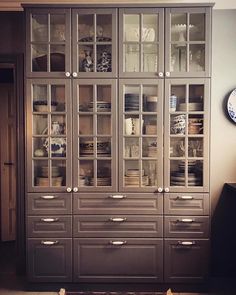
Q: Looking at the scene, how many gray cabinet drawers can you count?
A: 9